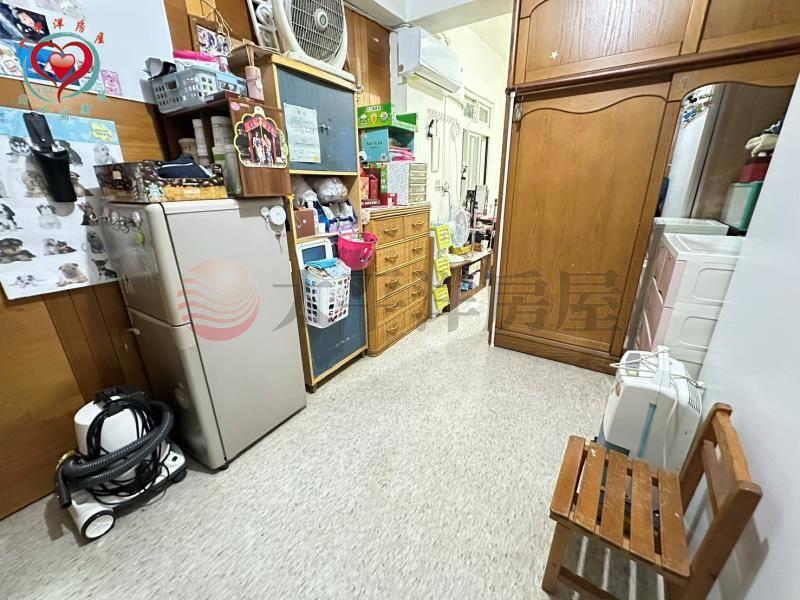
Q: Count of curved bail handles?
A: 10